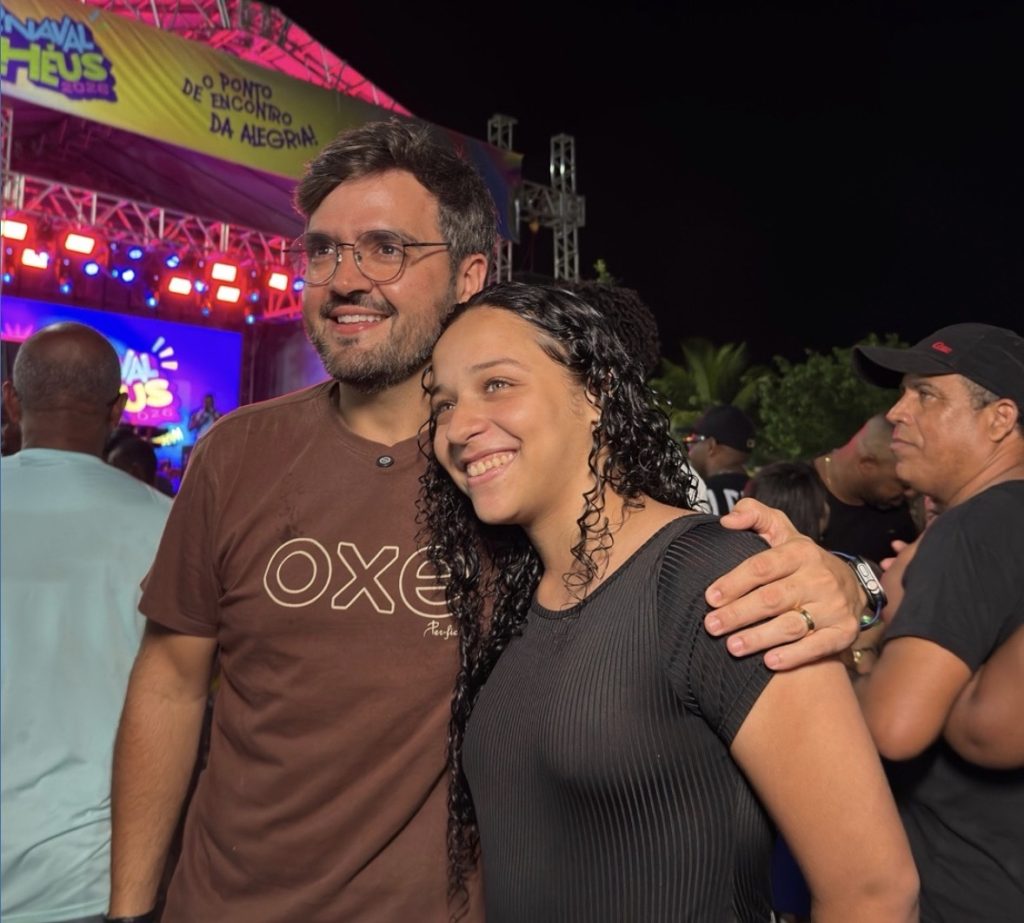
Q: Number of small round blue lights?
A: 13